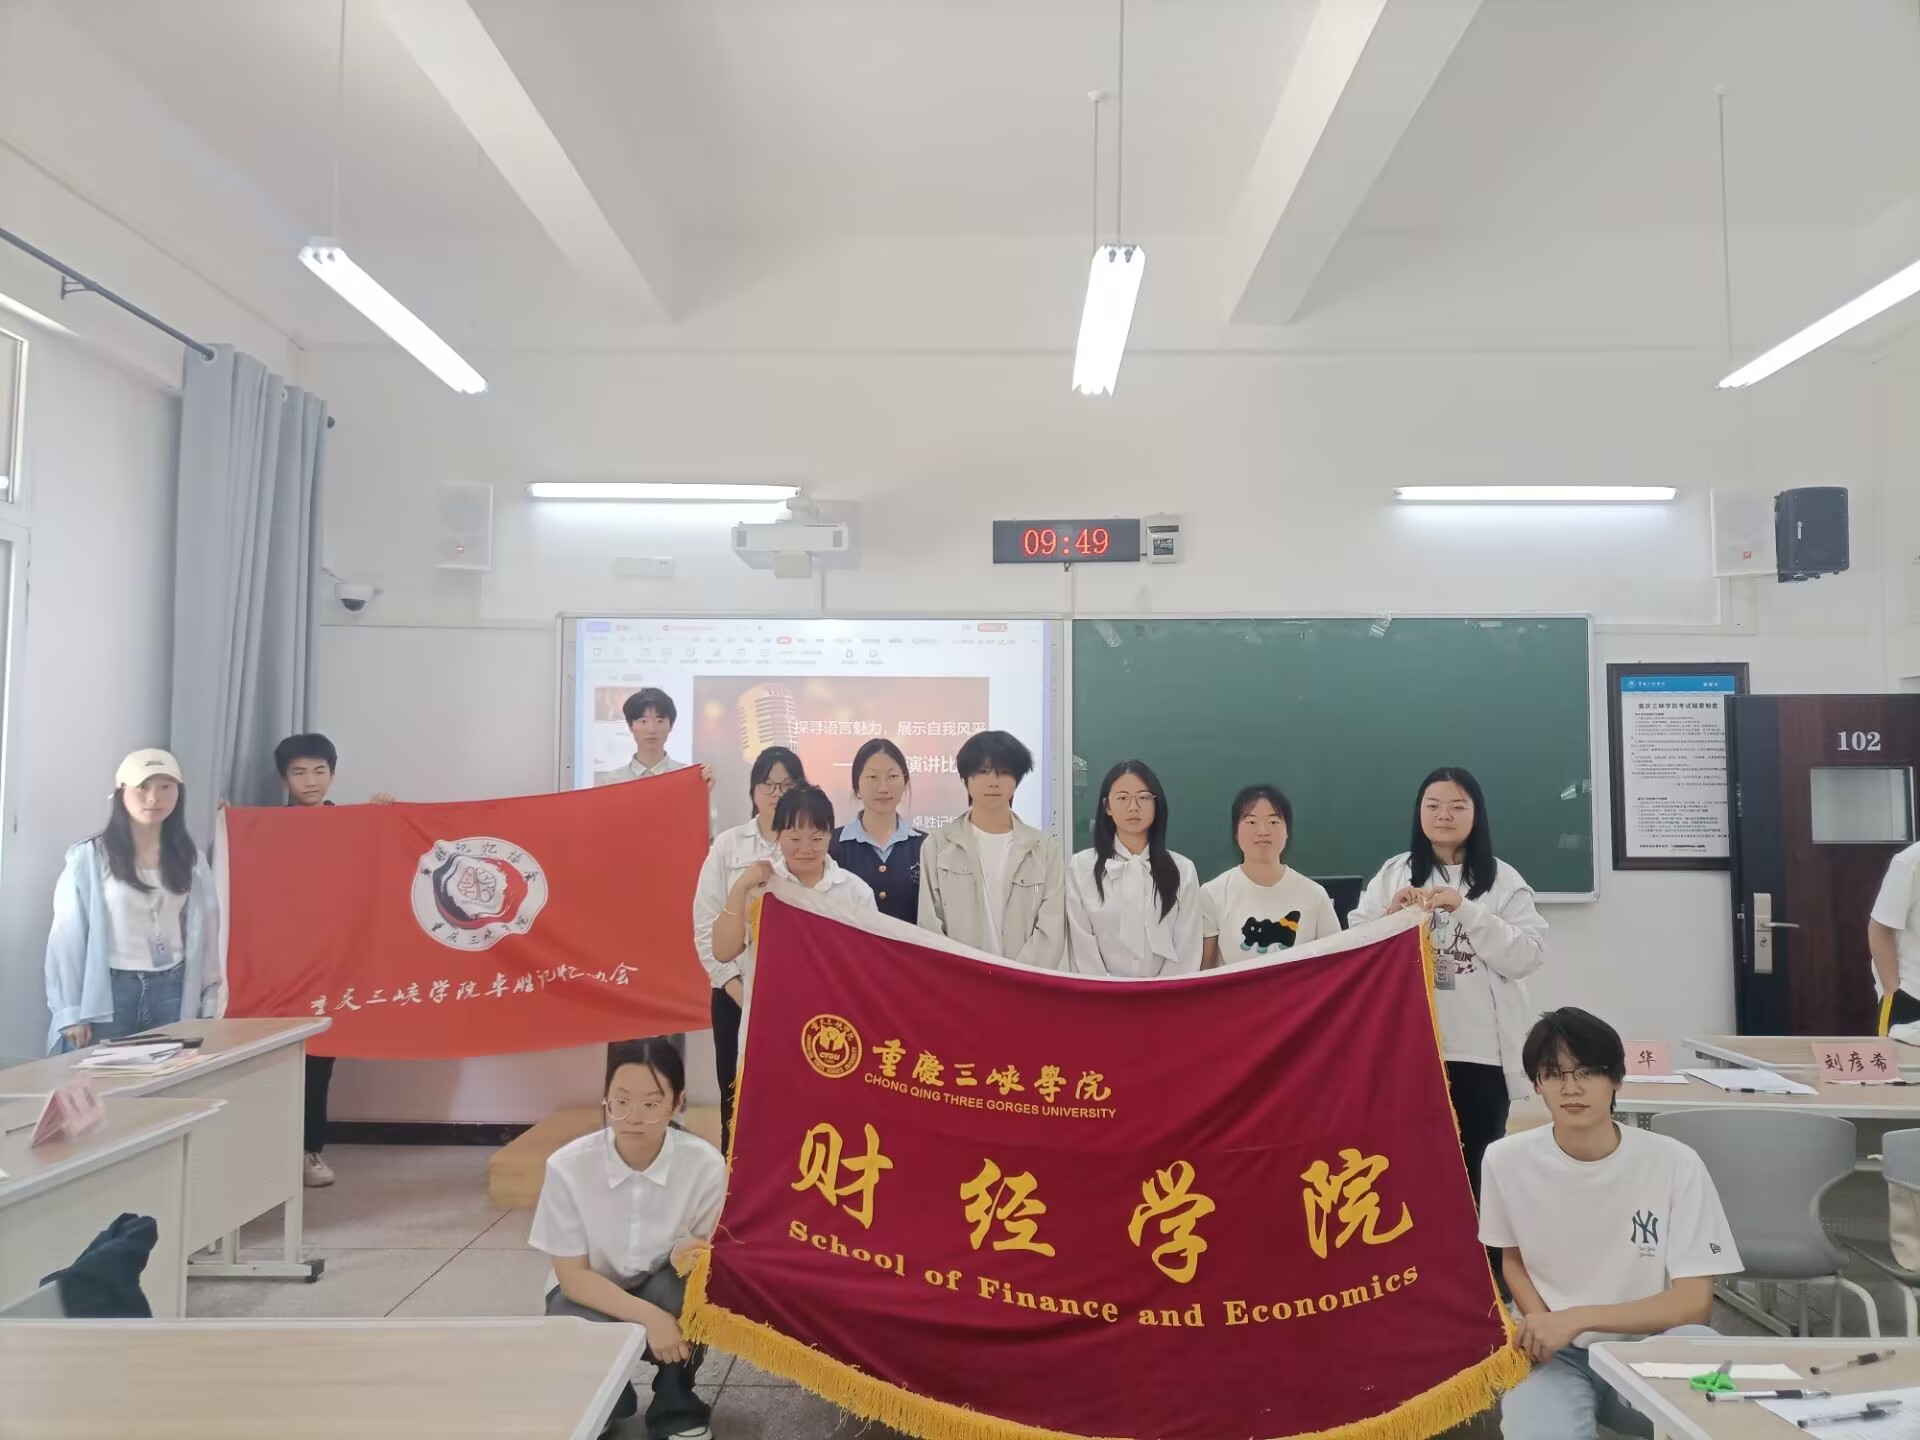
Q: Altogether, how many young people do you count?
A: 12